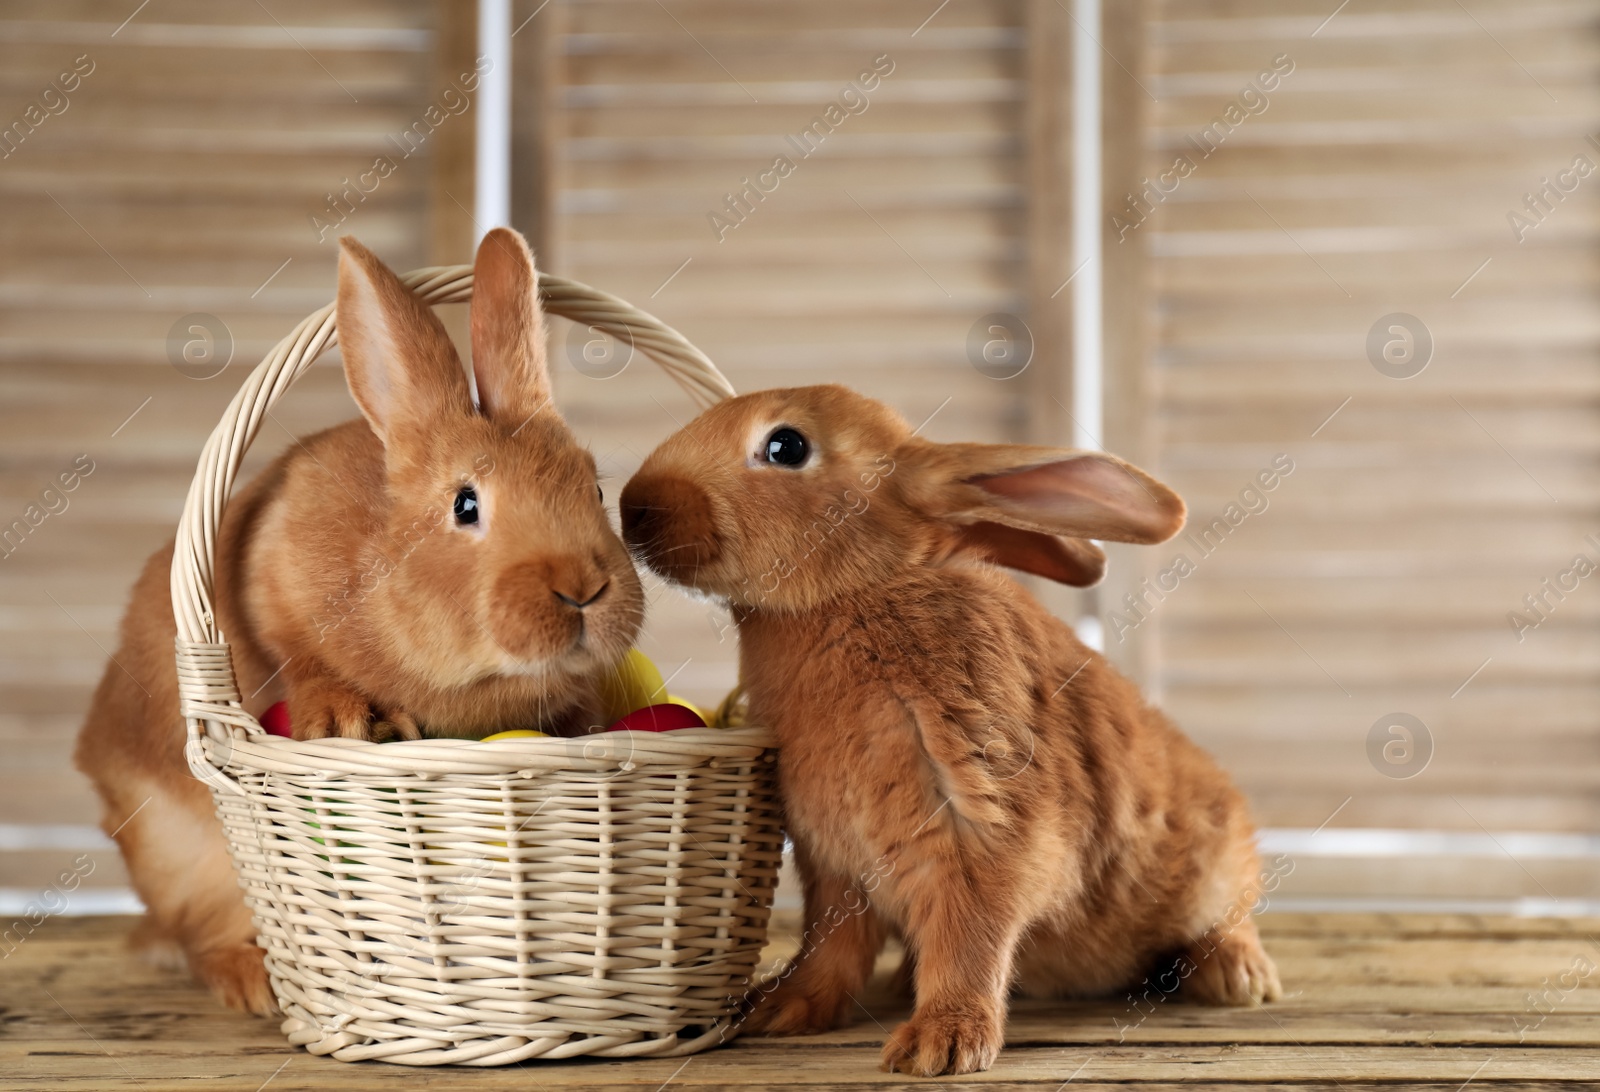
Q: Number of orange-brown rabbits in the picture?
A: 2